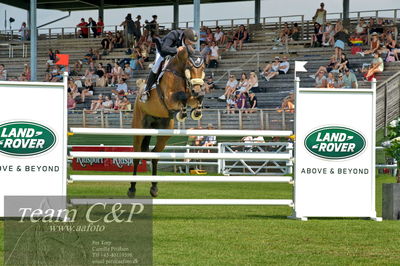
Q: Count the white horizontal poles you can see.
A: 4